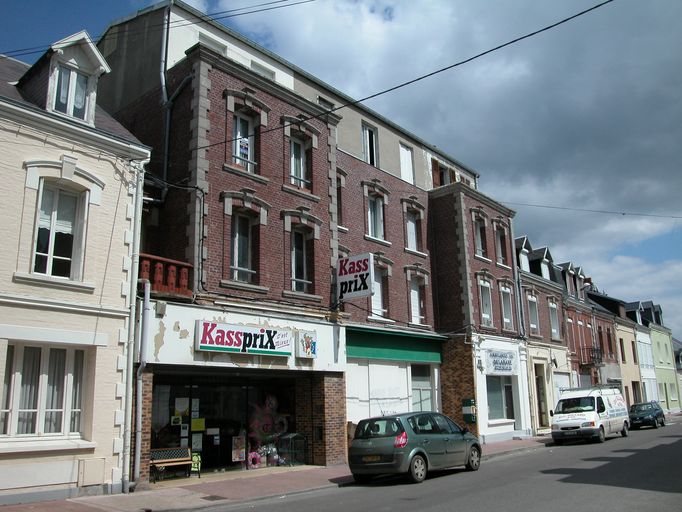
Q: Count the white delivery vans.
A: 1